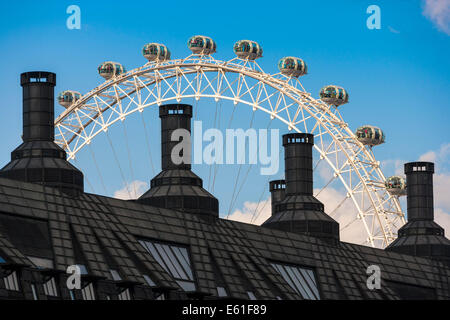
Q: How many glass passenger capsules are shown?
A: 9